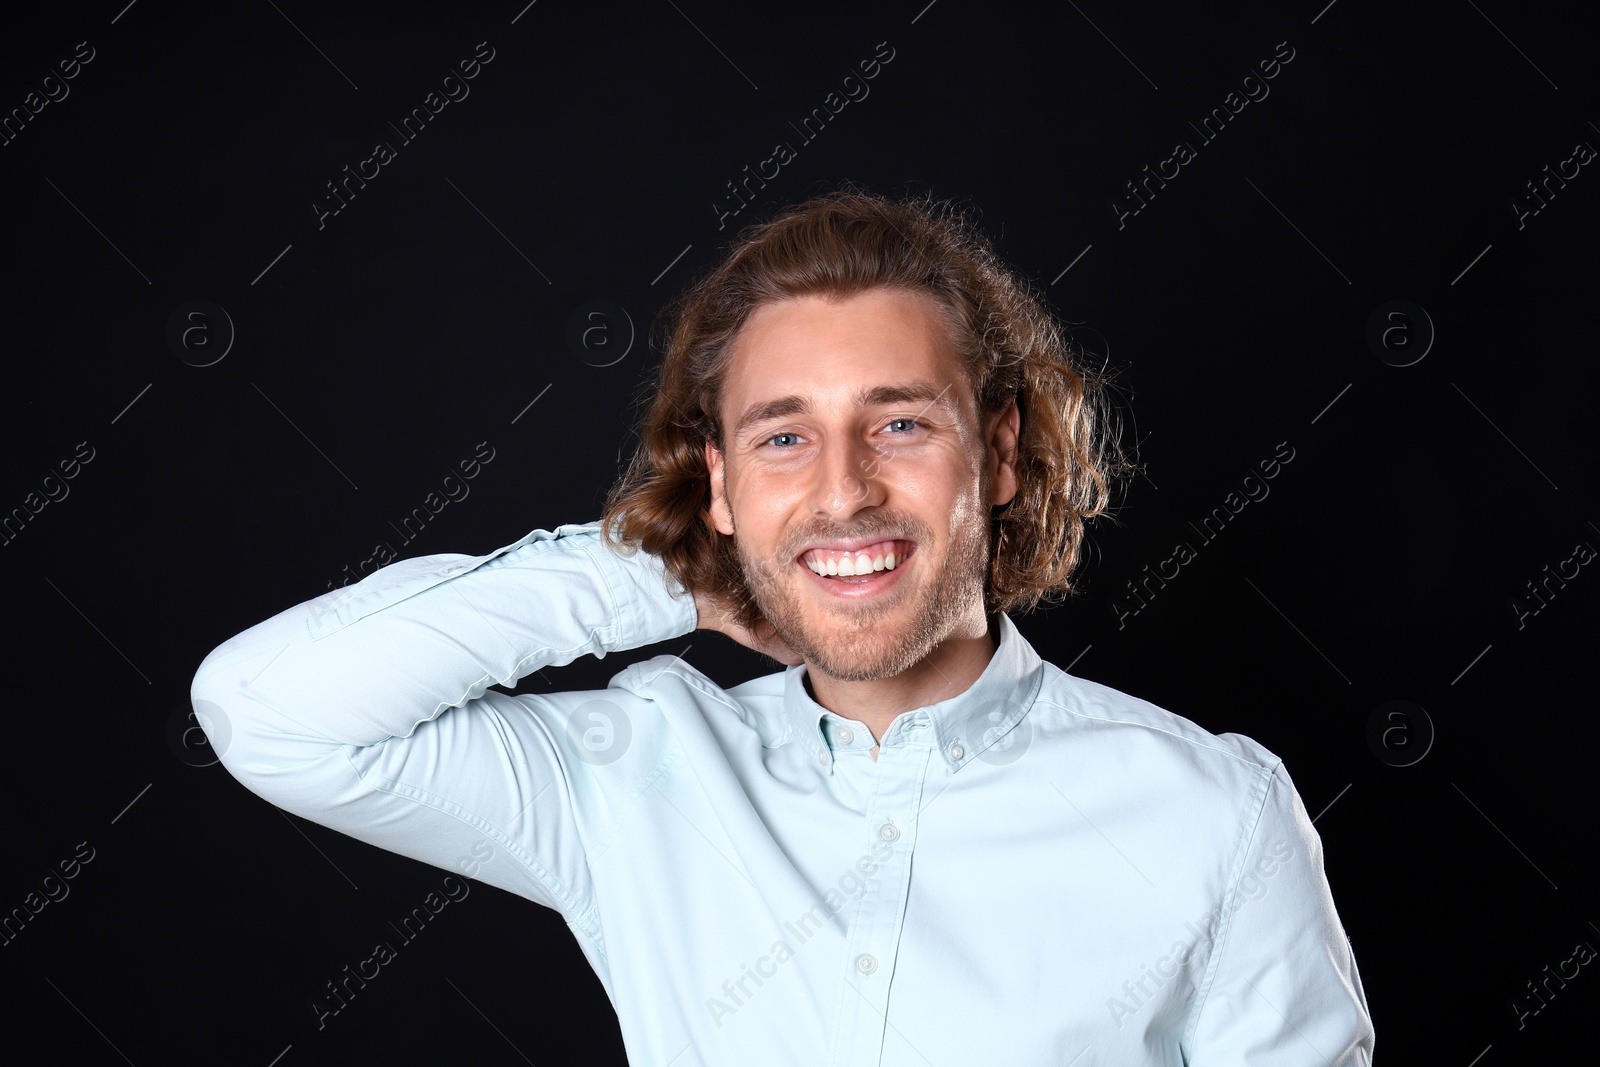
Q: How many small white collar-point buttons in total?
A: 2